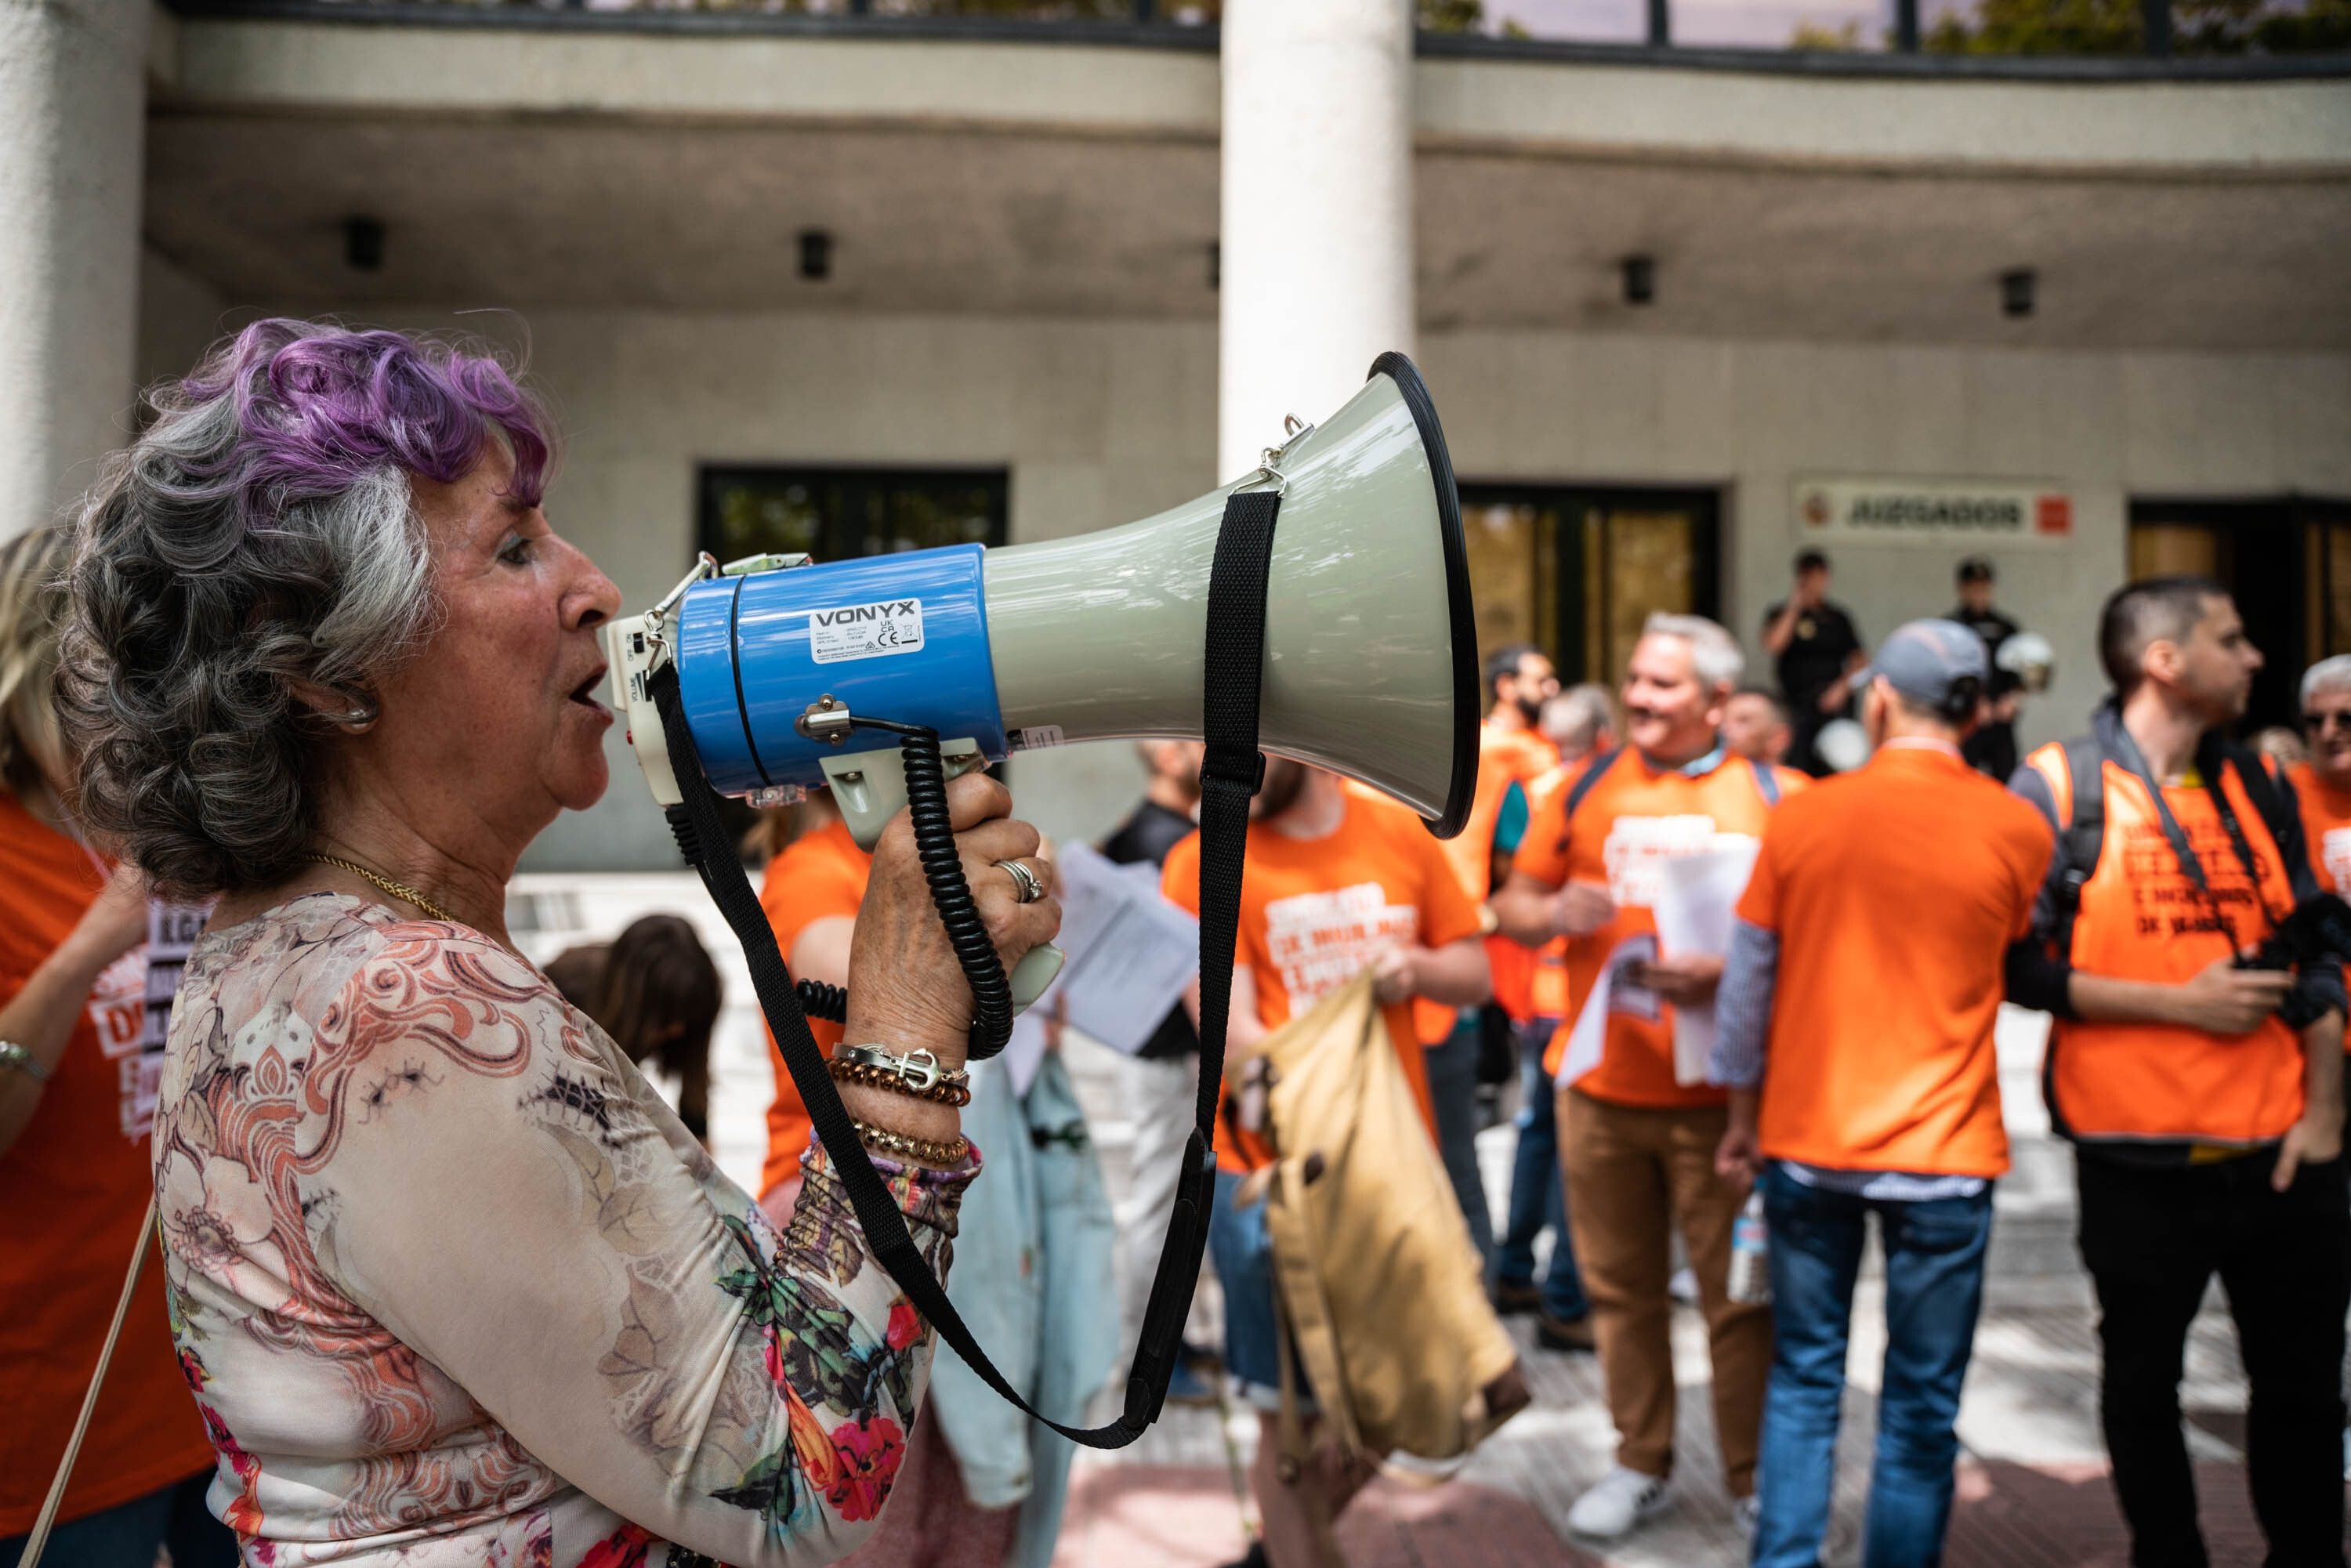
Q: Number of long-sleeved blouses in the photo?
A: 1